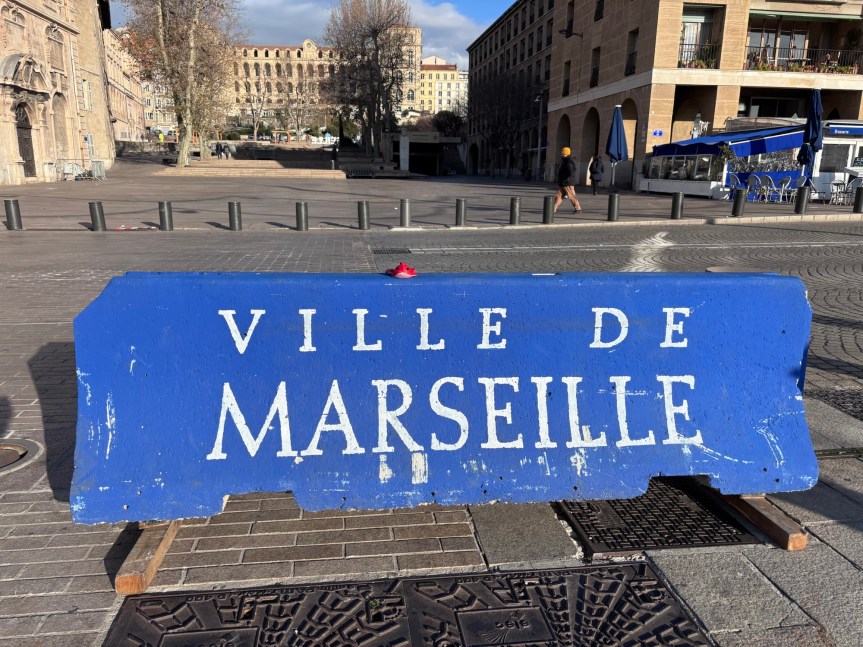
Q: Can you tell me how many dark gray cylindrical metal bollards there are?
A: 15